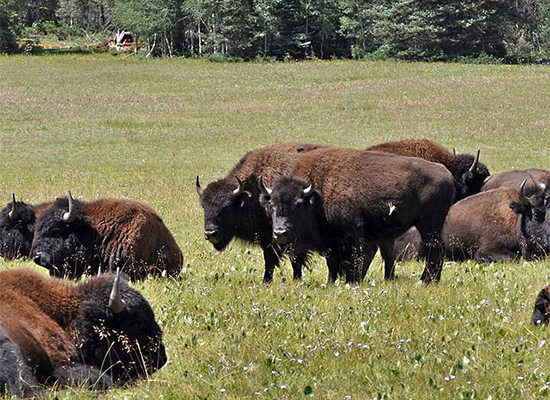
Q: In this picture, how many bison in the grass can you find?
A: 9